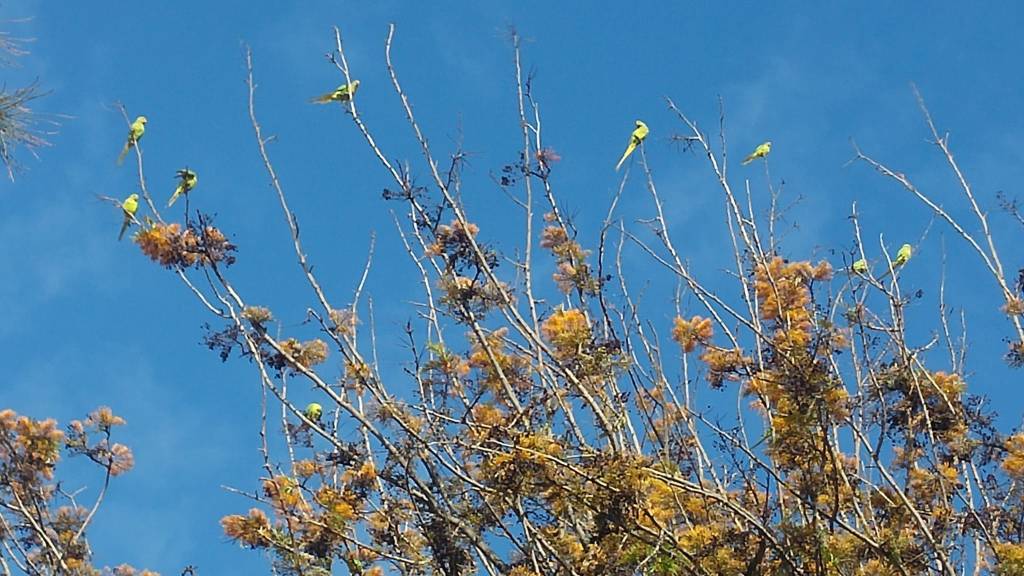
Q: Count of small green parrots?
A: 9